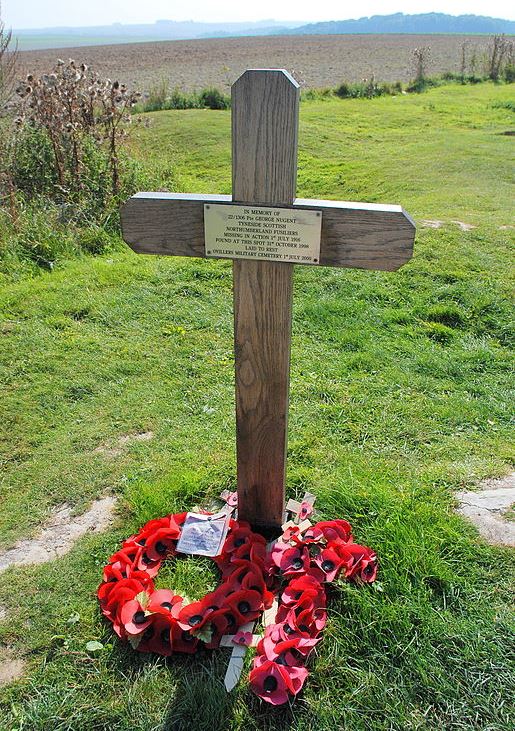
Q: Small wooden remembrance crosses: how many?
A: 4